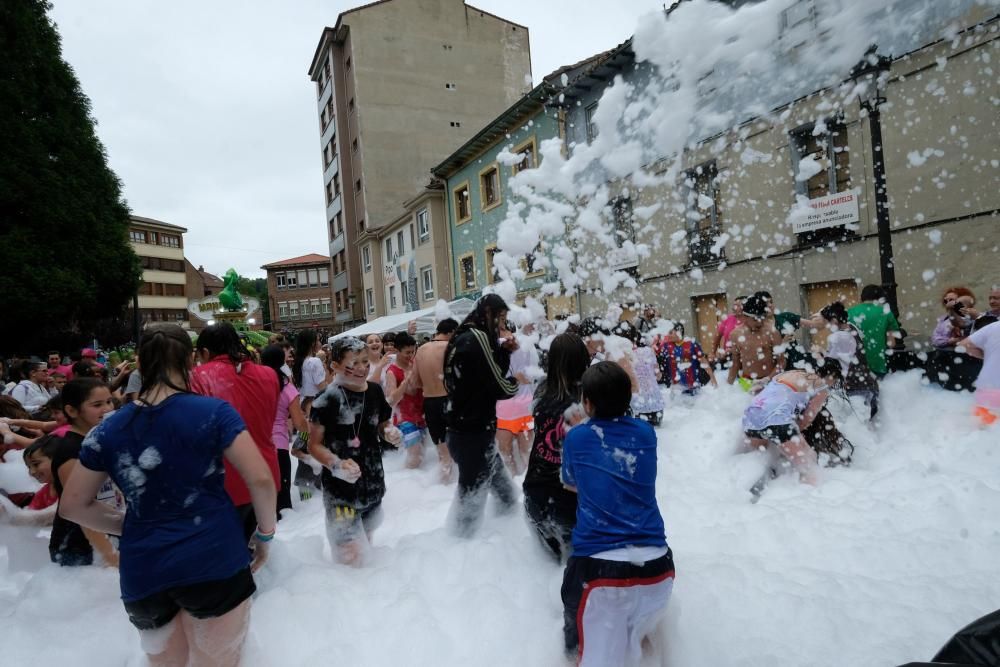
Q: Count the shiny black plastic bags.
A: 1